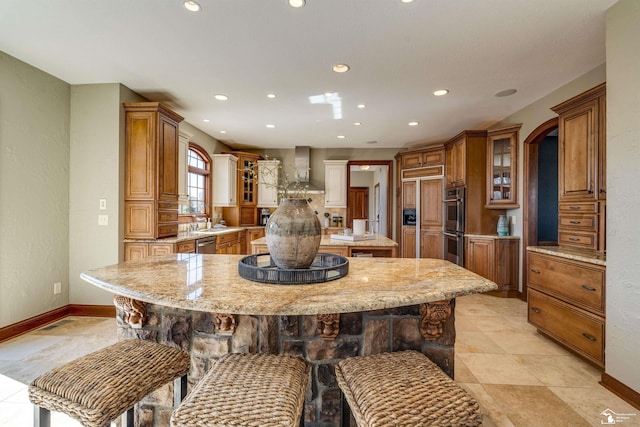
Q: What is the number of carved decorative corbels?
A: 4